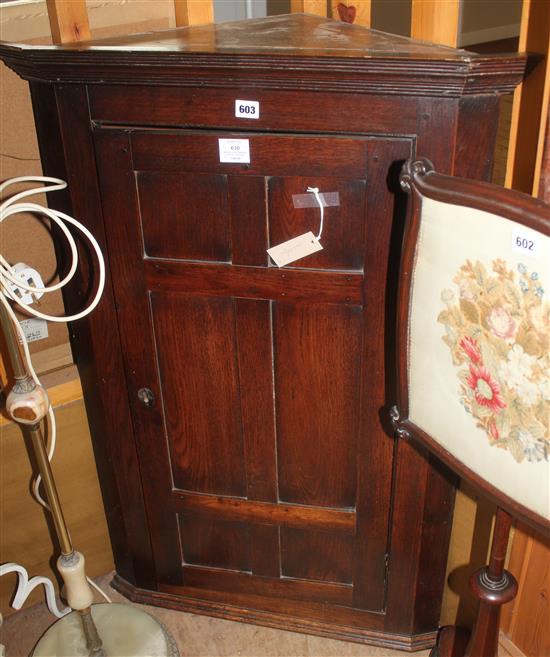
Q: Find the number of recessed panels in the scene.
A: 6